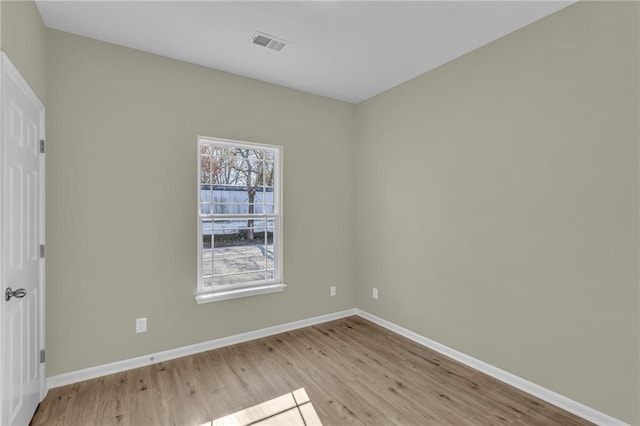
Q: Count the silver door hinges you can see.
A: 3